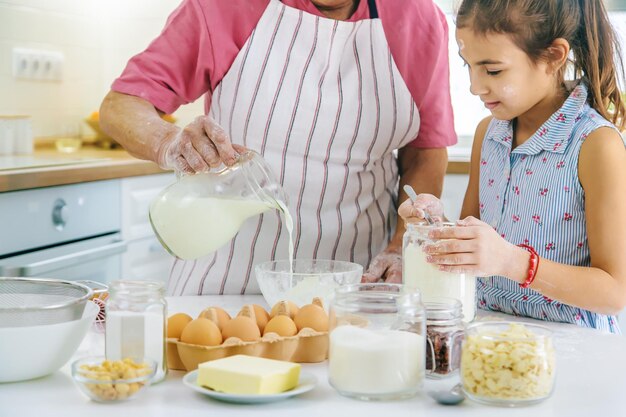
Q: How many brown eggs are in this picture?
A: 8